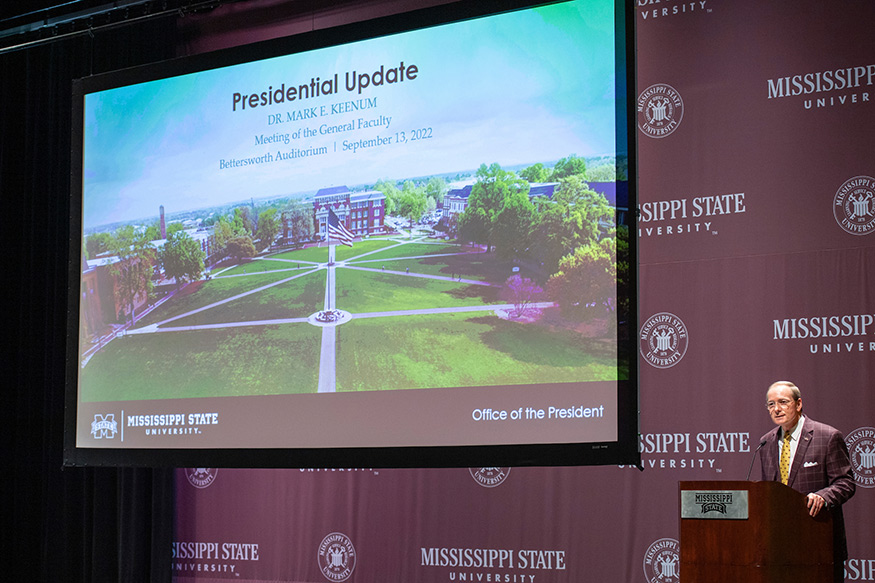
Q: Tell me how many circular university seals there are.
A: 8